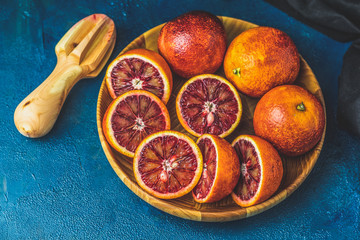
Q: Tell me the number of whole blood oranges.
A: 3